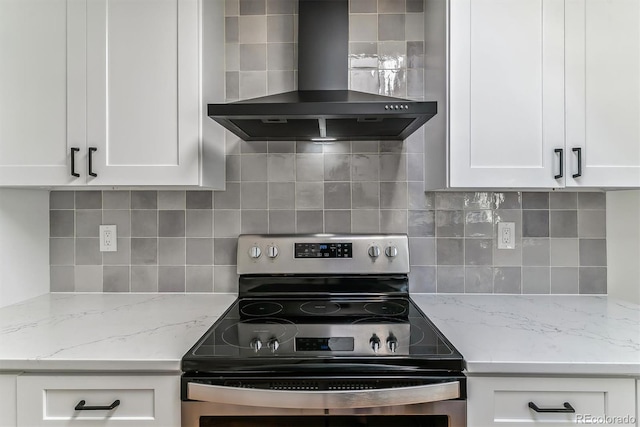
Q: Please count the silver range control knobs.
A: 4